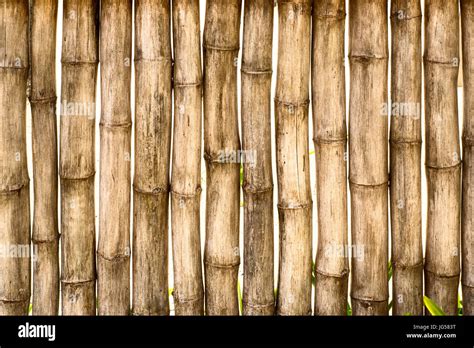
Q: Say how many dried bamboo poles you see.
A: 14